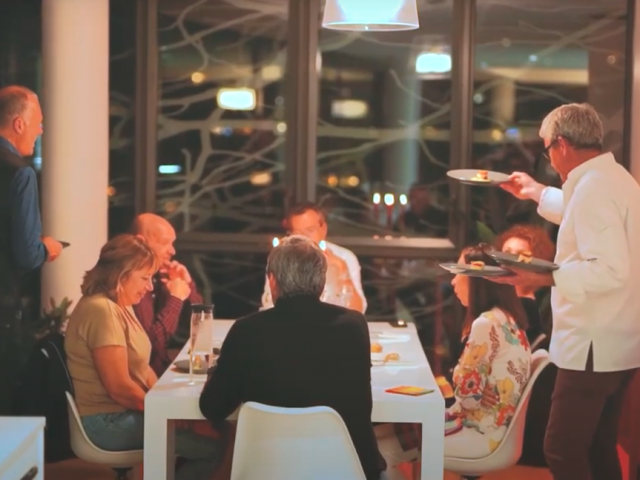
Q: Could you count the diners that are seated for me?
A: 6